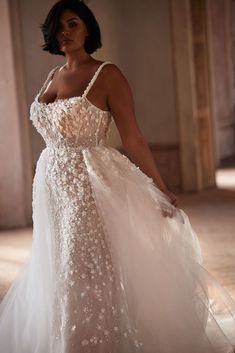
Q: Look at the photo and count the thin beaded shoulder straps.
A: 2